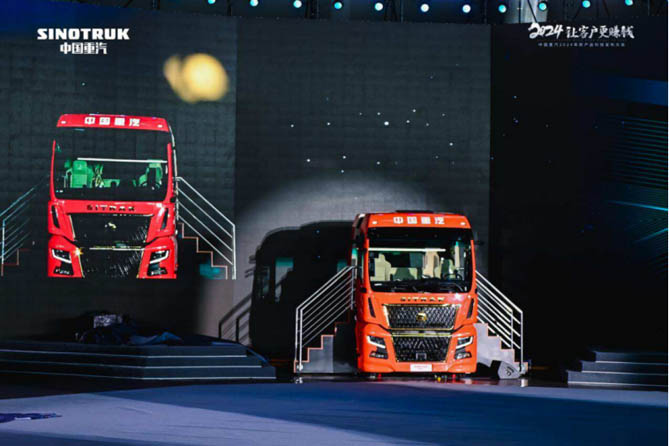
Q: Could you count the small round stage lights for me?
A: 11